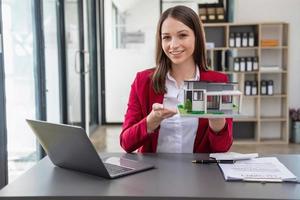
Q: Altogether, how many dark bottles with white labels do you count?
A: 12